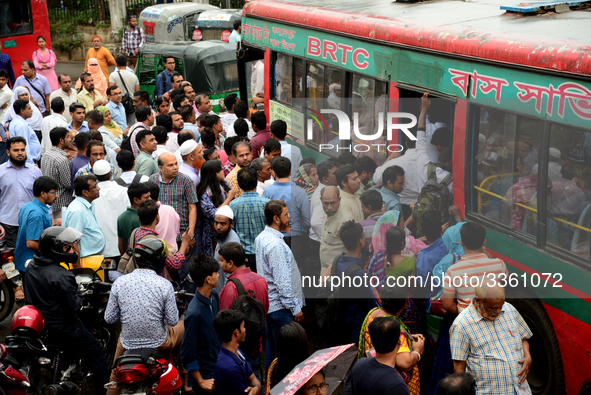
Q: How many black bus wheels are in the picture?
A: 1